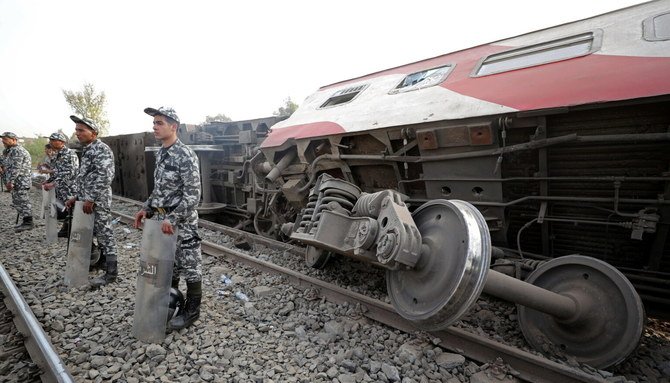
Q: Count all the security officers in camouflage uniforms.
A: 4